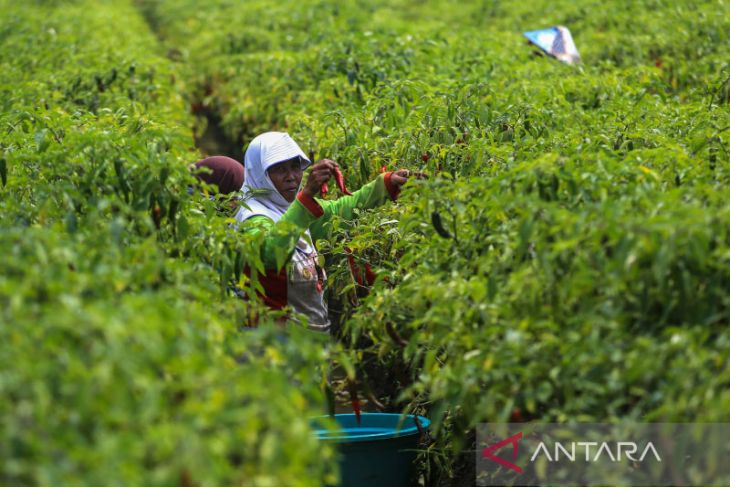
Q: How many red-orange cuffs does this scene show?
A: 2